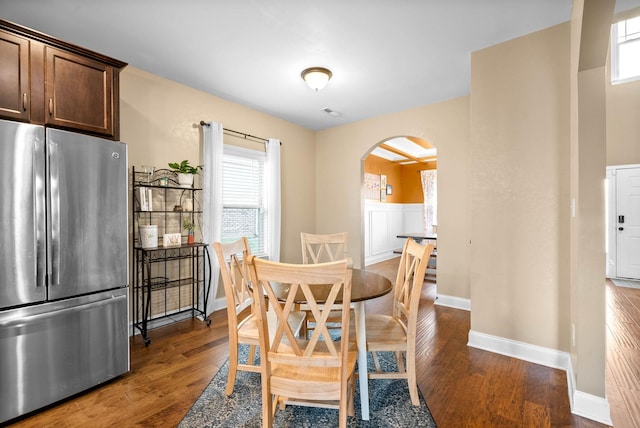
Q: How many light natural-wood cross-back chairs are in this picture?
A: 4